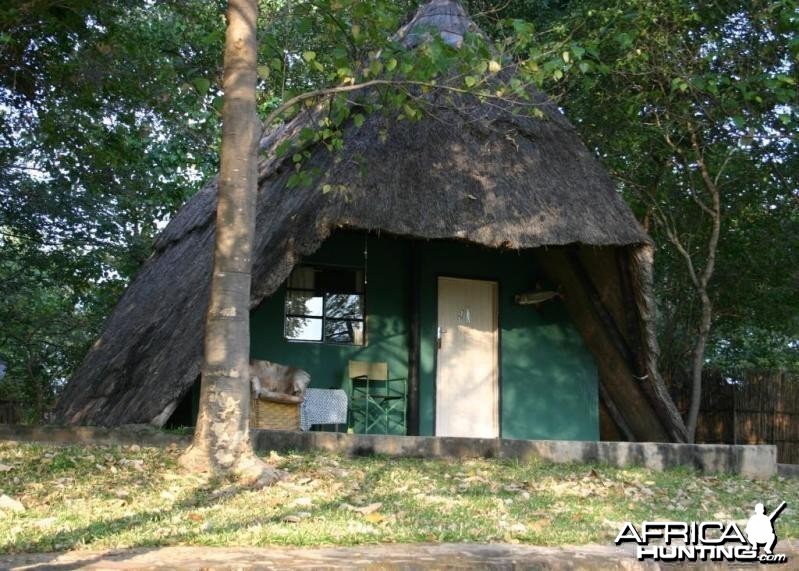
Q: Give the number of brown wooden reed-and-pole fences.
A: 1